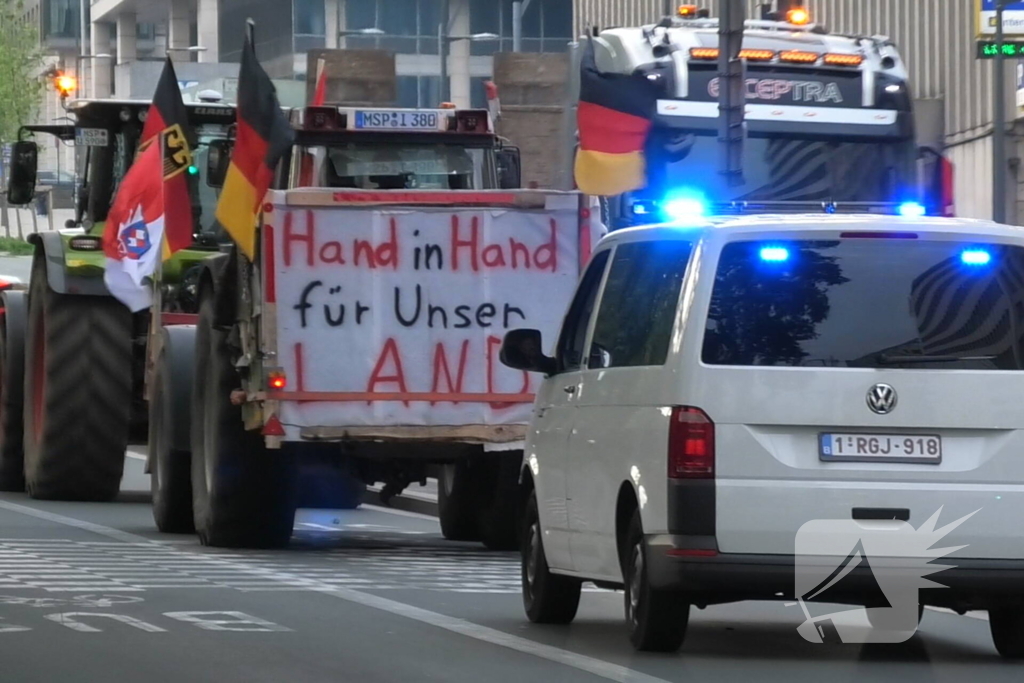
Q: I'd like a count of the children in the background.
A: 0